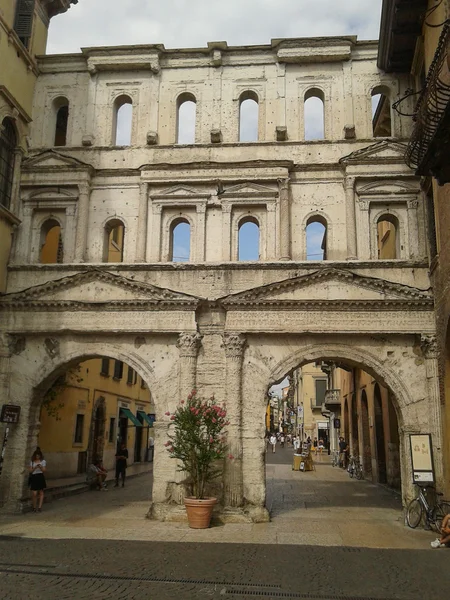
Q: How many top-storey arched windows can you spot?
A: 6